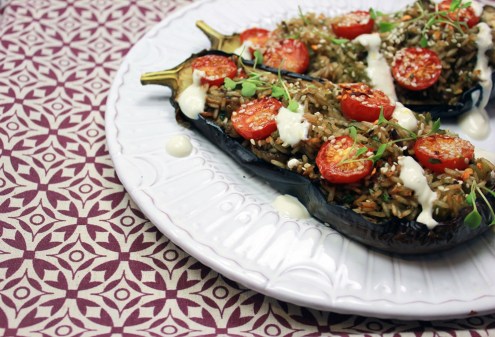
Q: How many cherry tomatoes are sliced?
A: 10